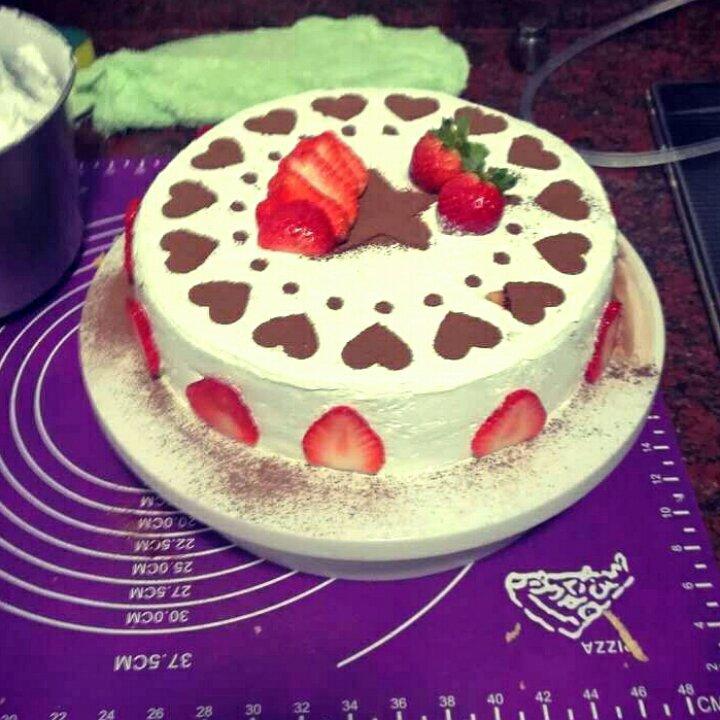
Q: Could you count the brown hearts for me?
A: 15